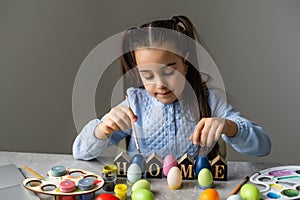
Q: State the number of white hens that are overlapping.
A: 0